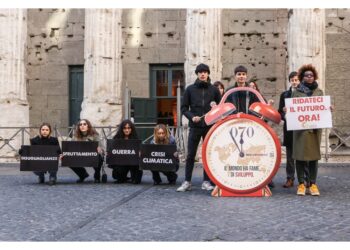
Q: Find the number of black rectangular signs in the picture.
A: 4